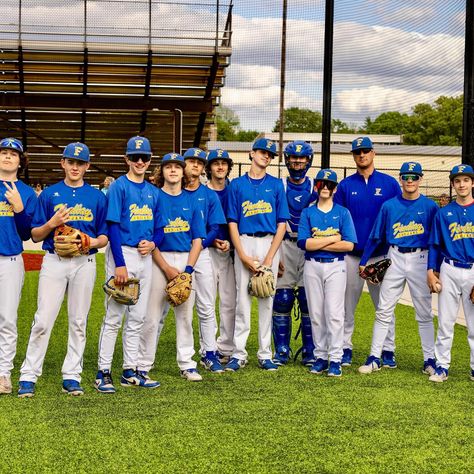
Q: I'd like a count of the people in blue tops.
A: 12